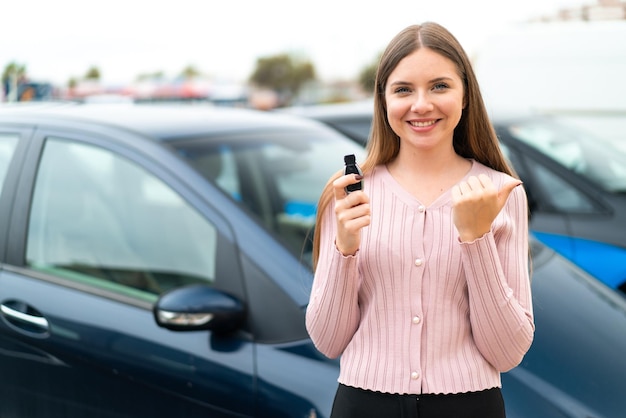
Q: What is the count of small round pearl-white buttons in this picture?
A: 4